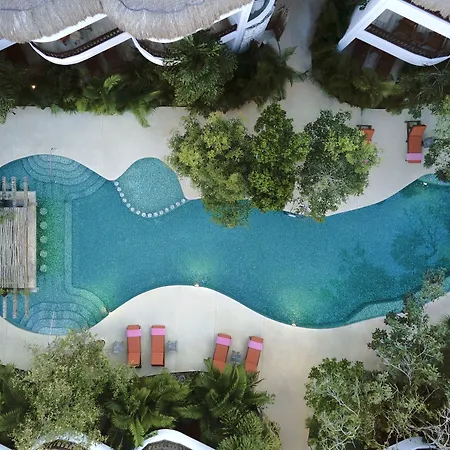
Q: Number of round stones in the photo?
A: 15